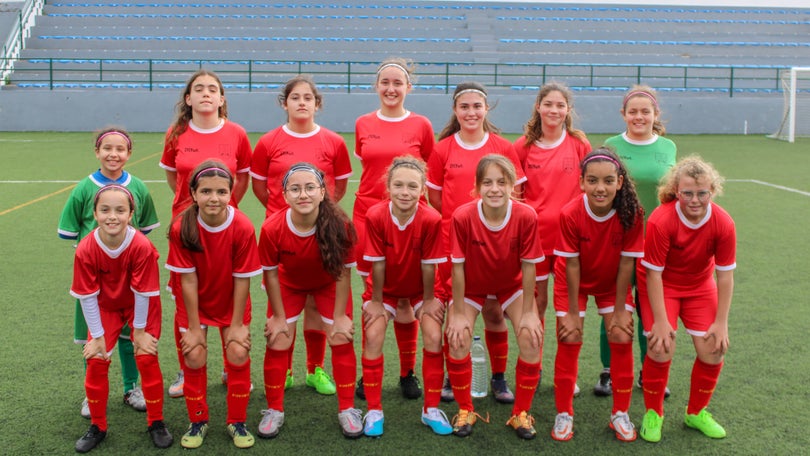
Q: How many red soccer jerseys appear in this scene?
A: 12